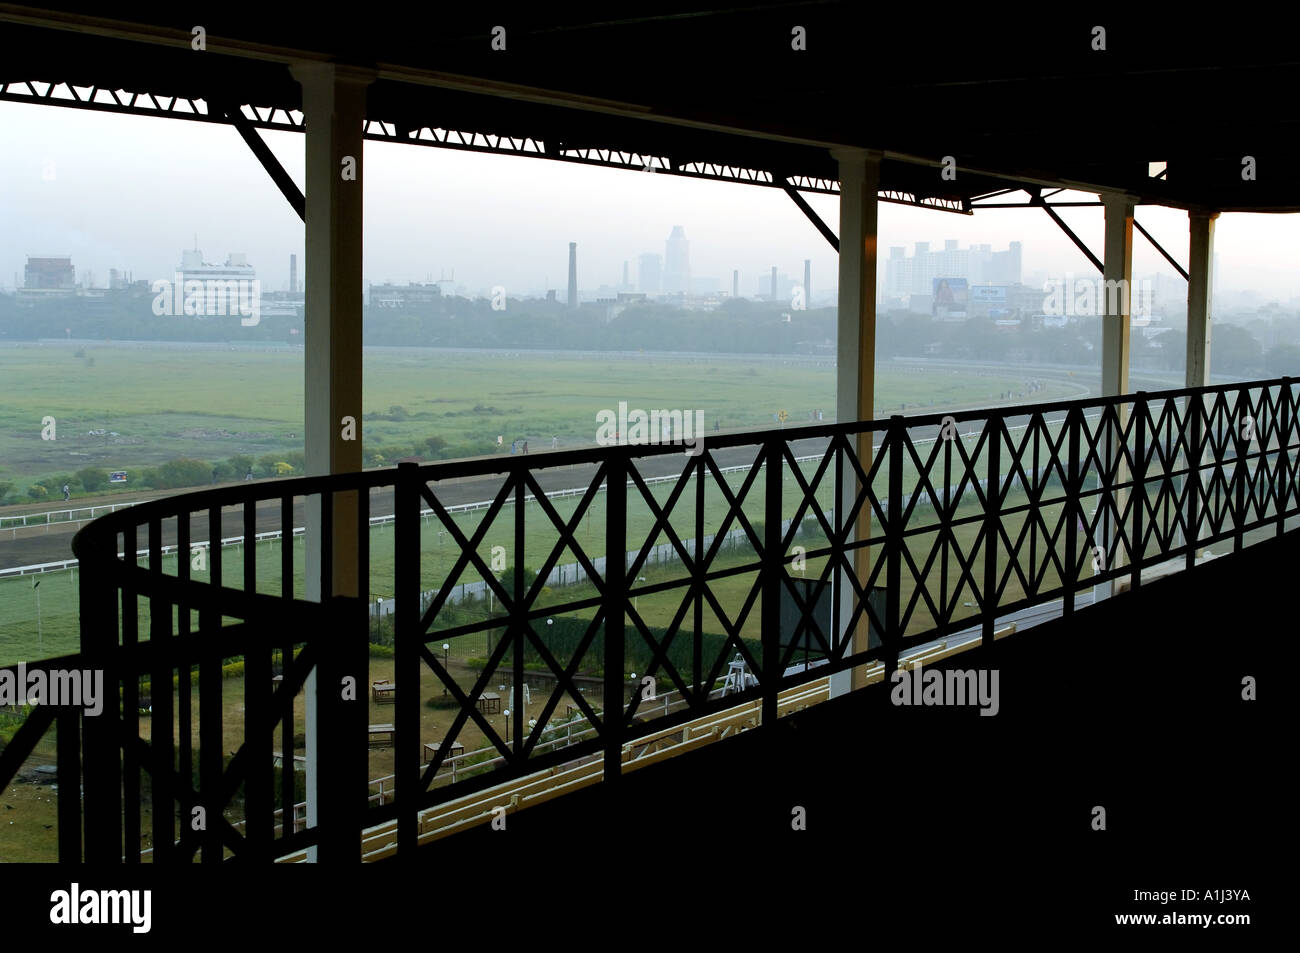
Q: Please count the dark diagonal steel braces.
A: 4